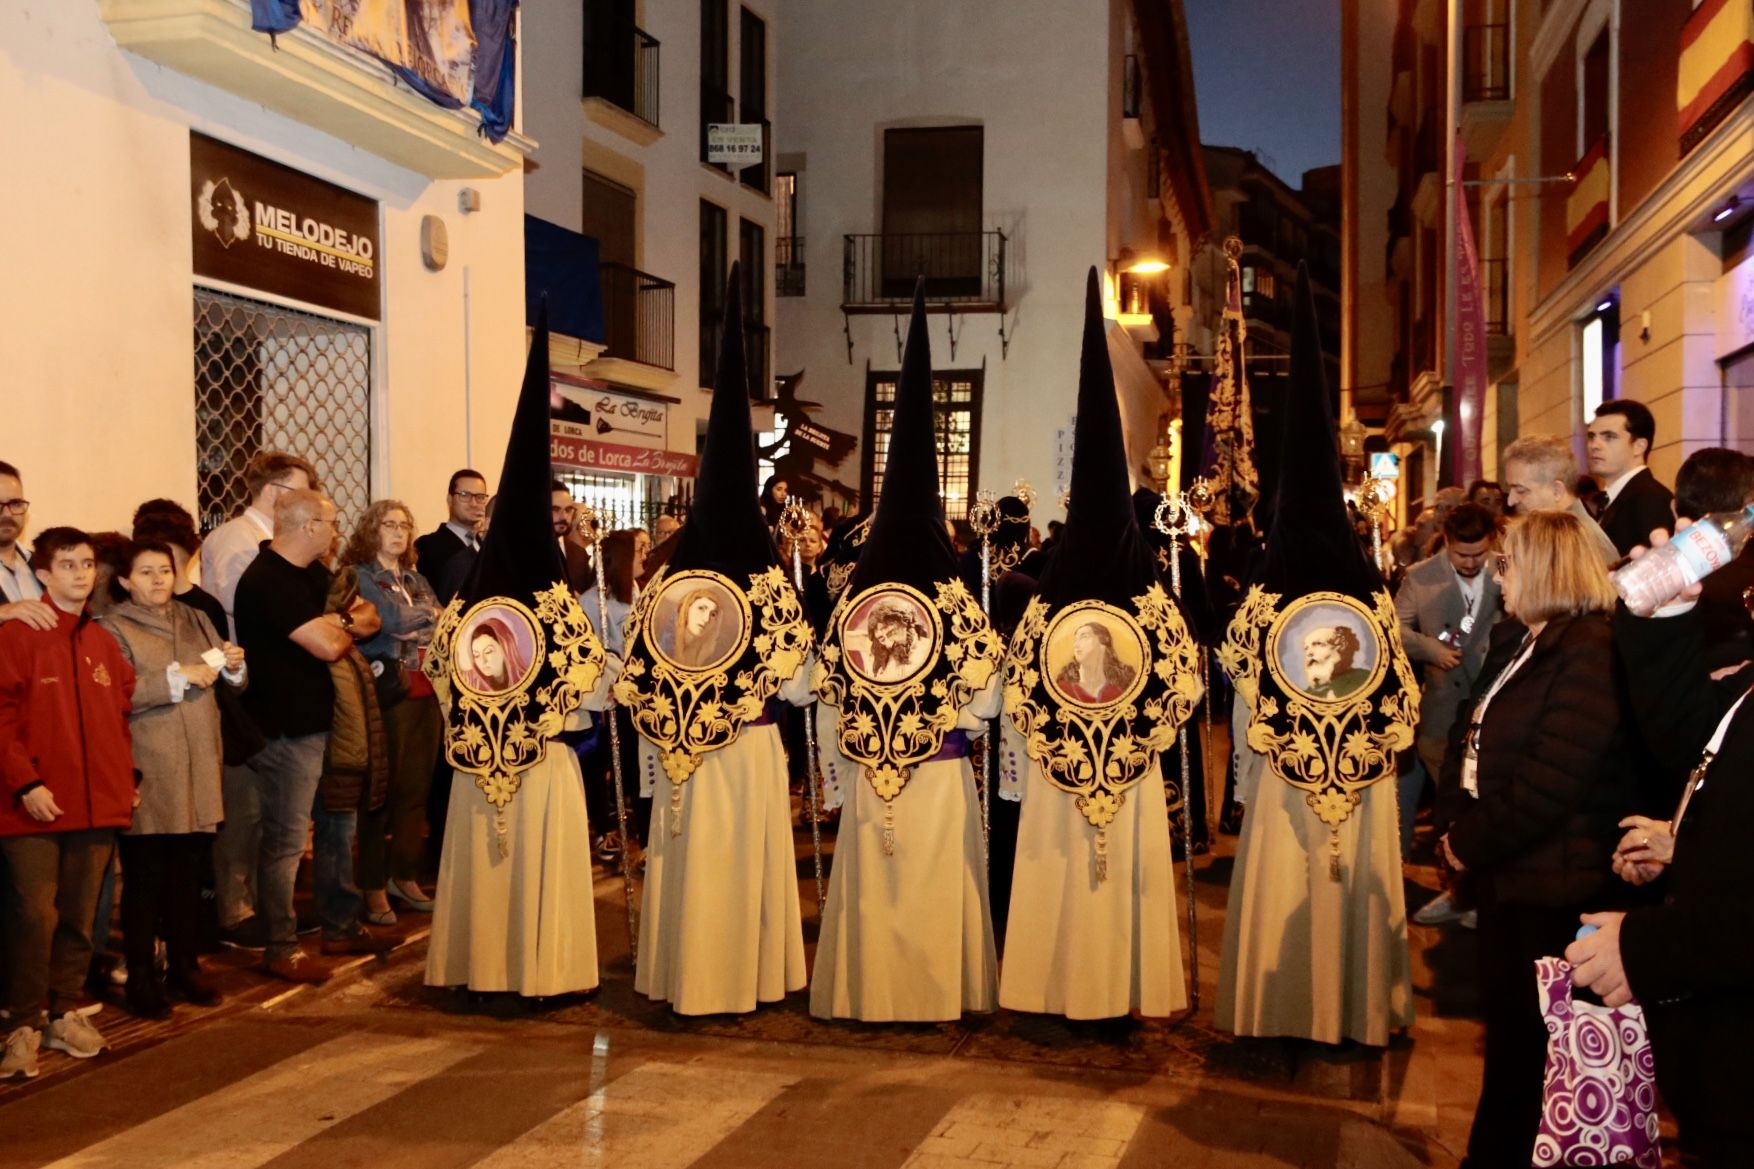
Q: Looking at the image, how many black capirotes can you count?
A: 5